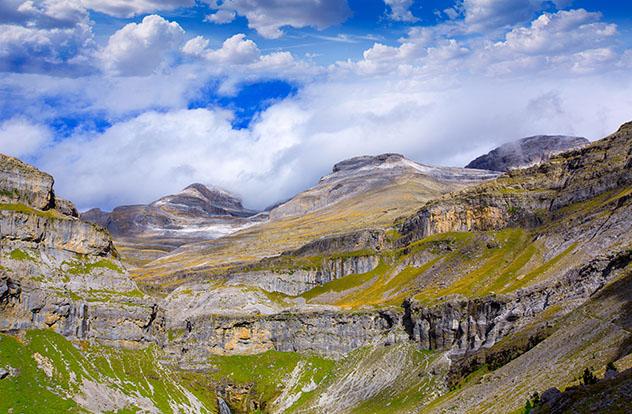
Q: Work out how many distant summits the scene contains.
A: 3